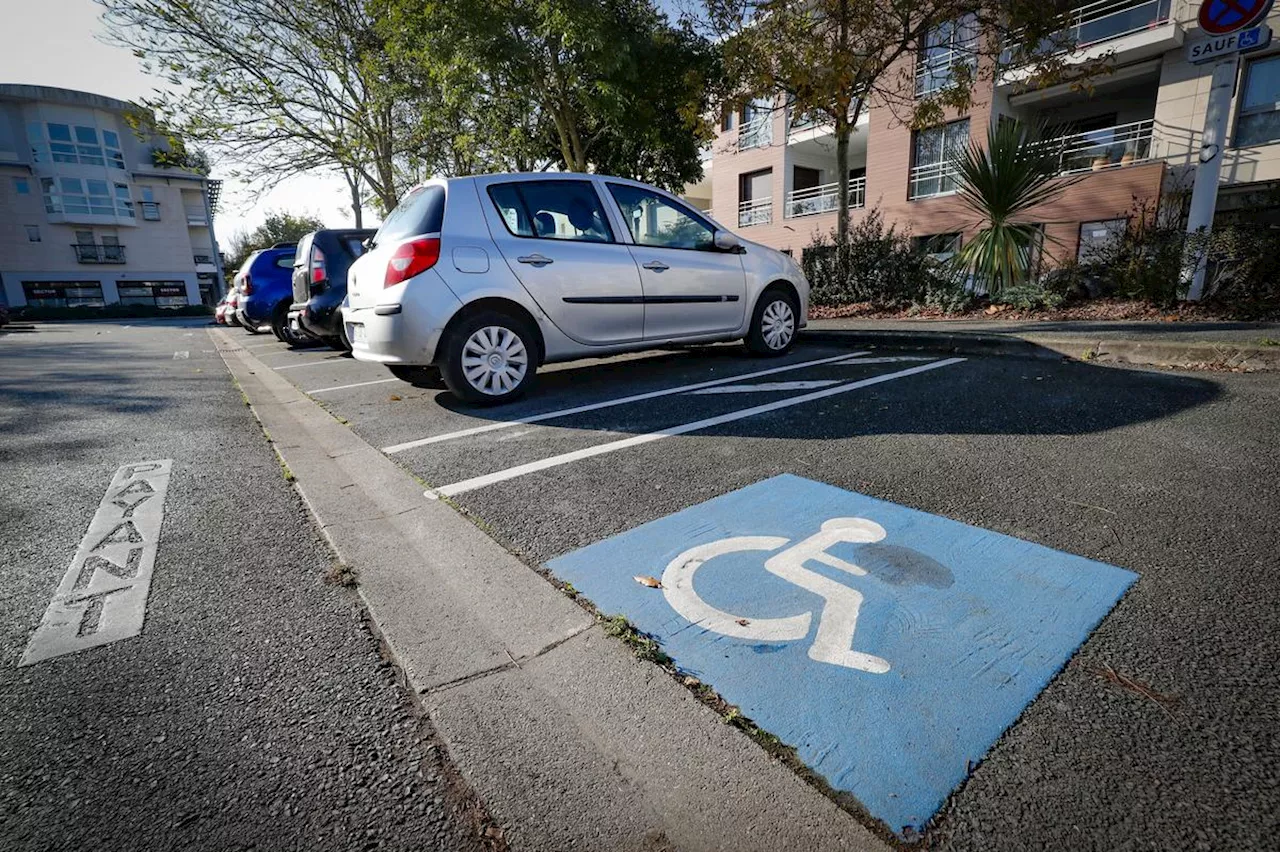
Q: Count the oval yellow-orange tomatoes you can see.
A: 0